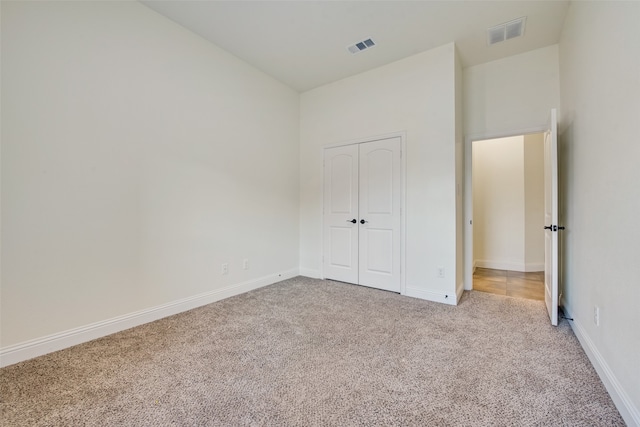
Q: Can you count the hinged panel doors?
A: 3